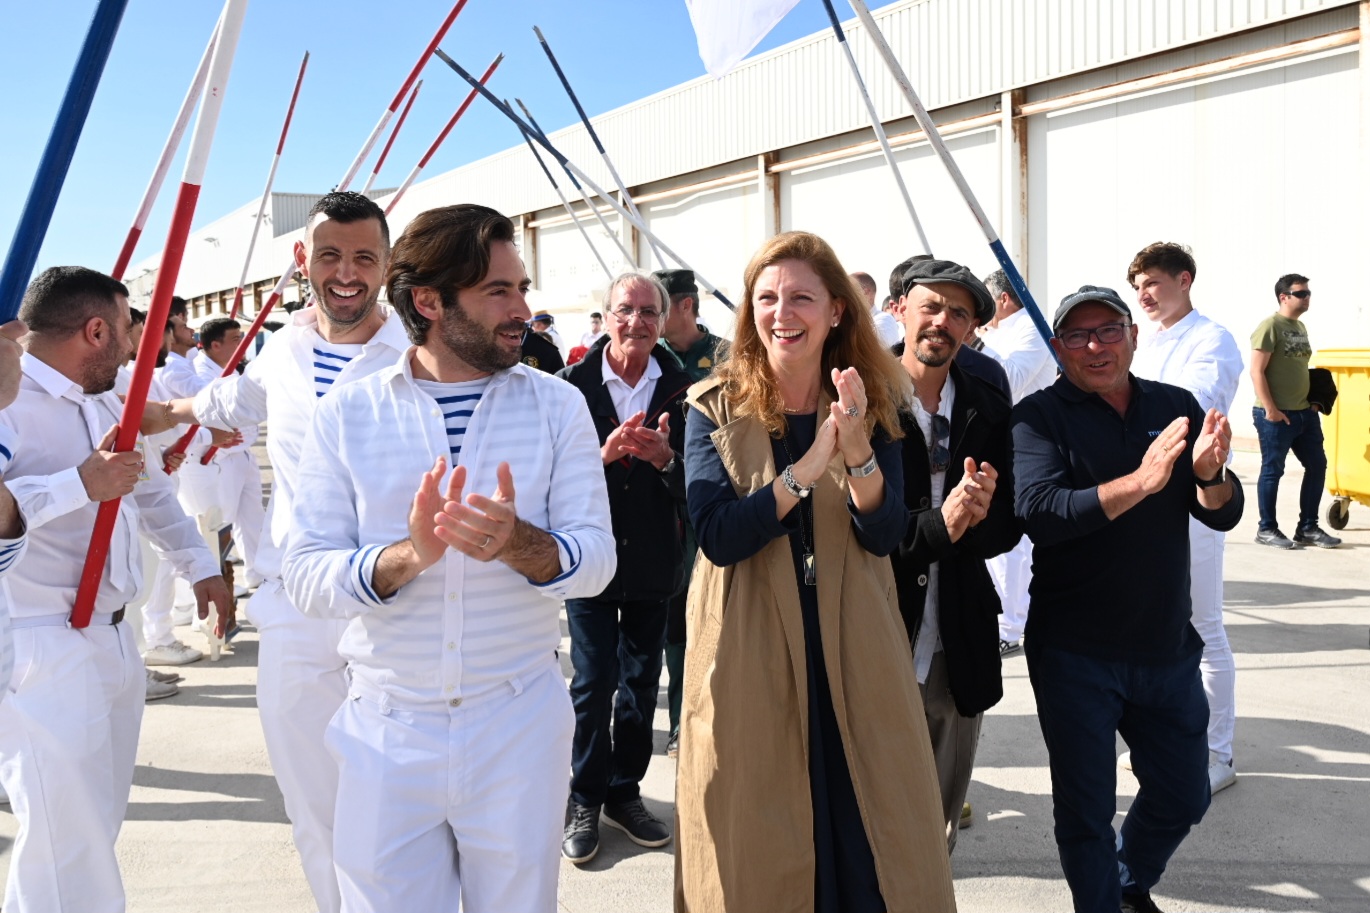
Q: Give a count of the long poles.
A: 13